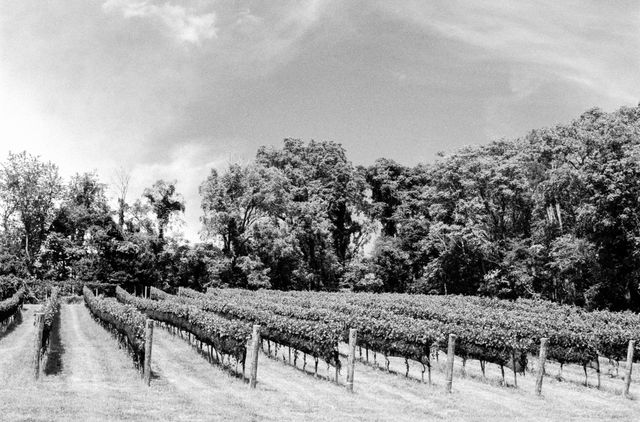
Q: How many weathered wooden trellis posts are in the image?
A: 7